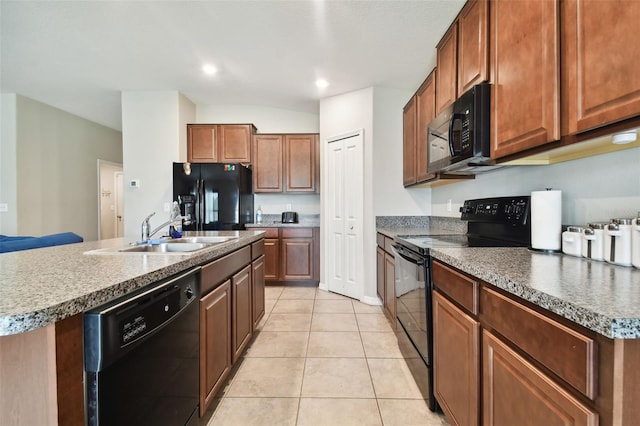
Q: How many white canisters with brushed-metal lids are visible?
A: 4